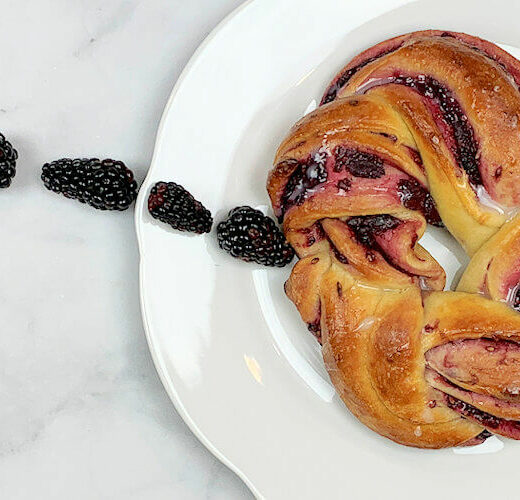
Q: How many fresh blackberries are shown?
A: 4